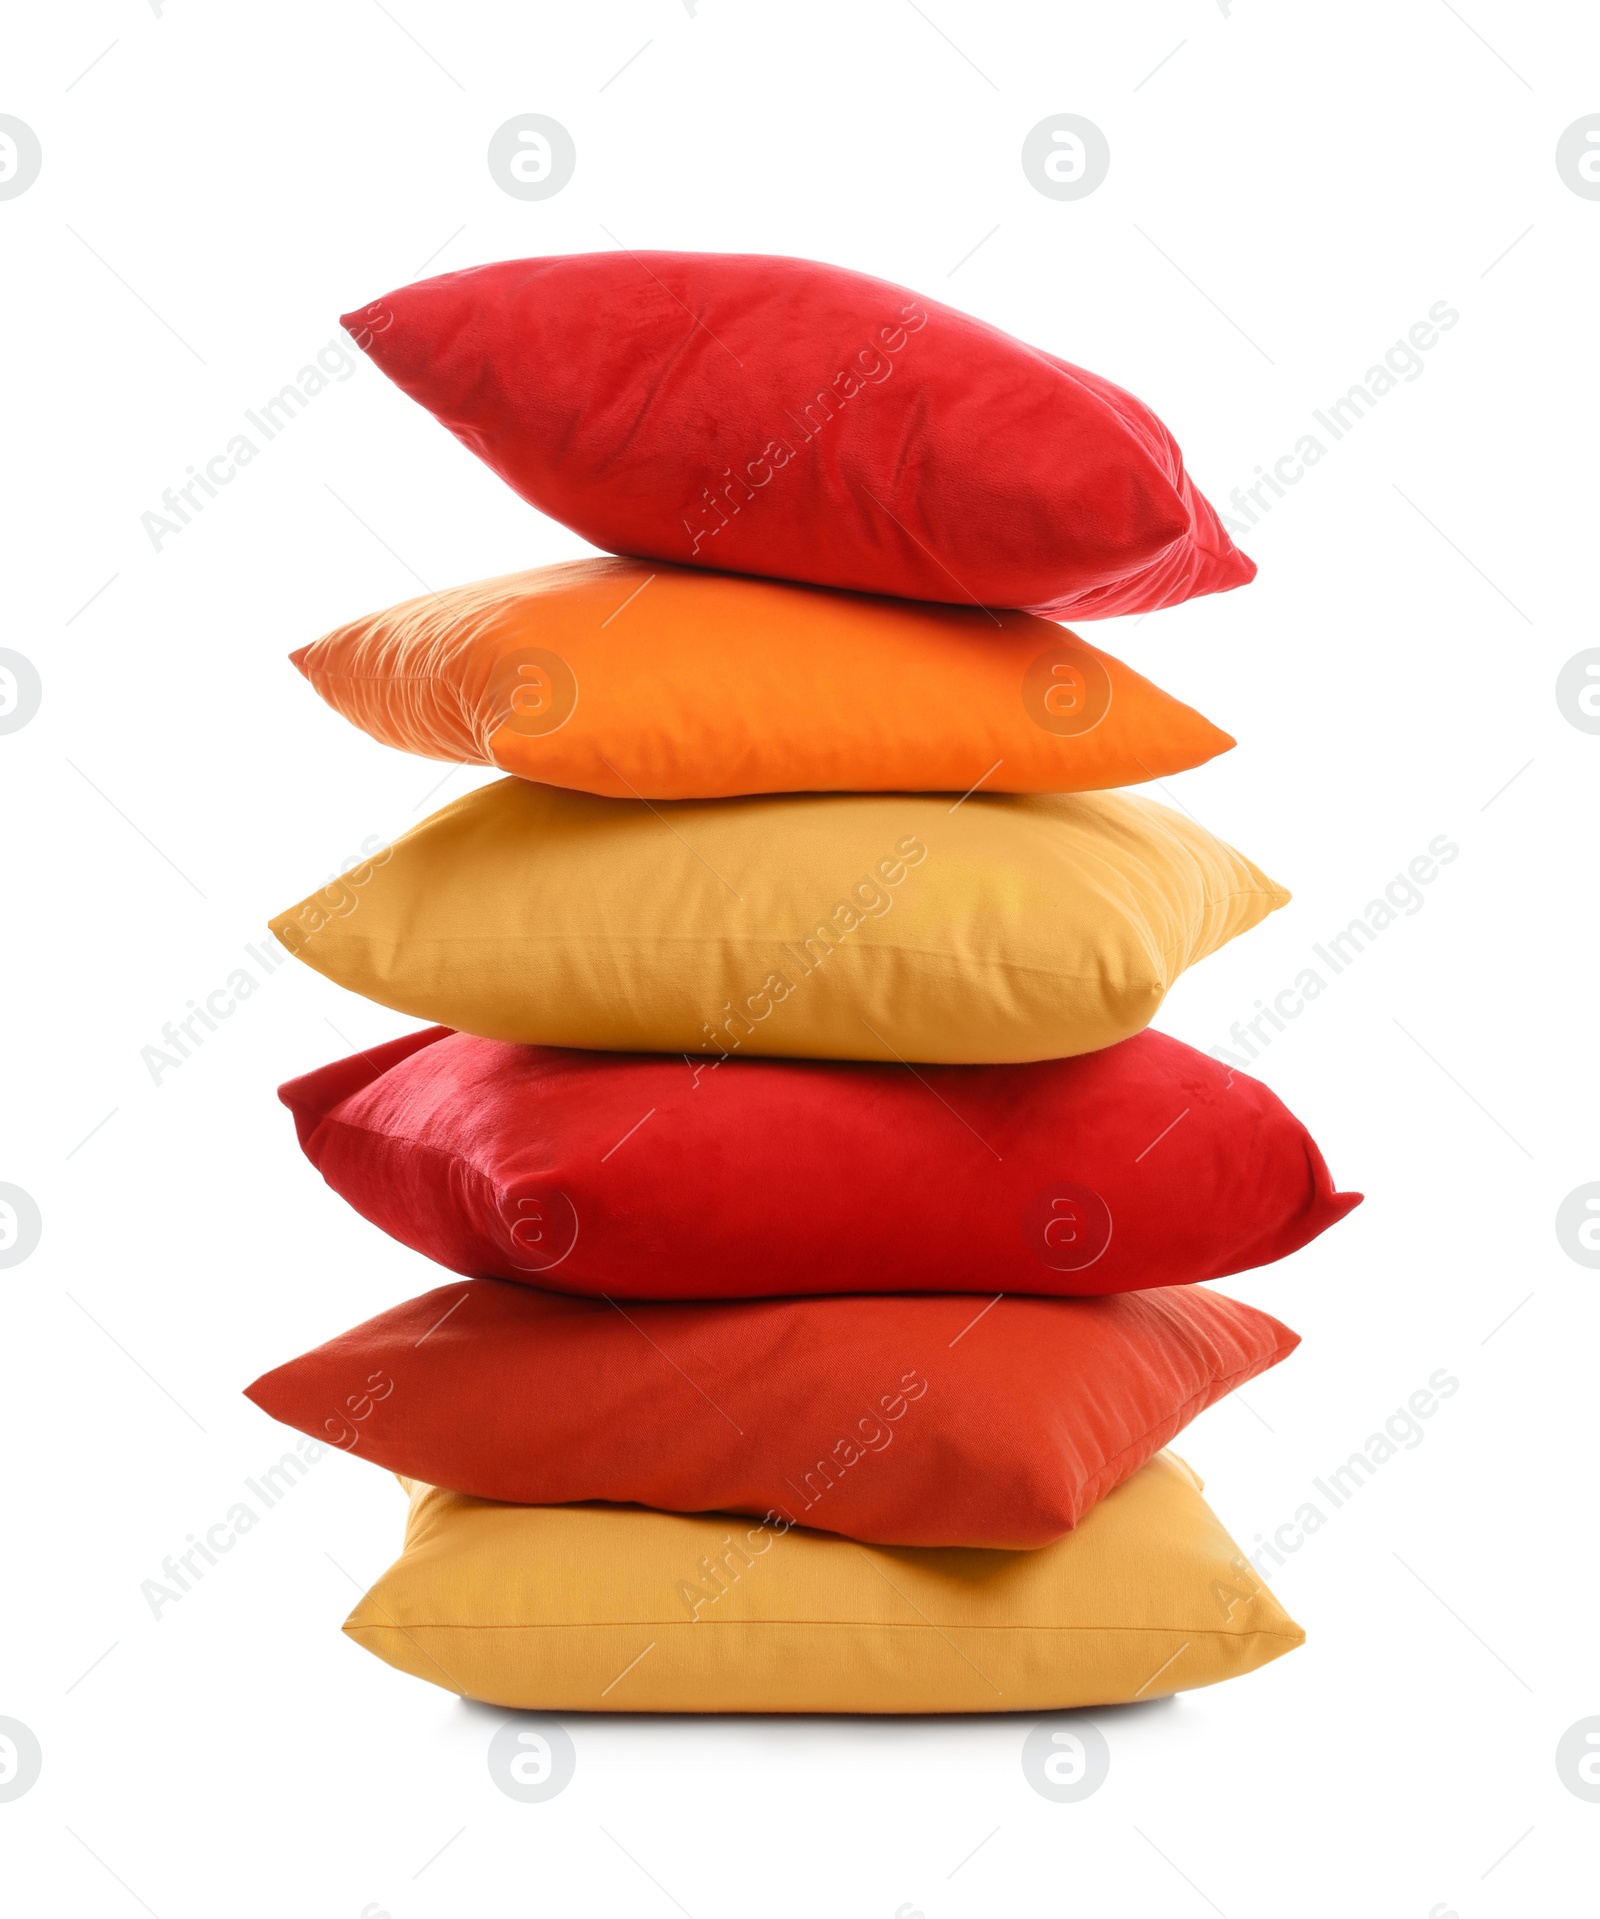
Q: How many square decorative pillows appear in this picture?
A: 6